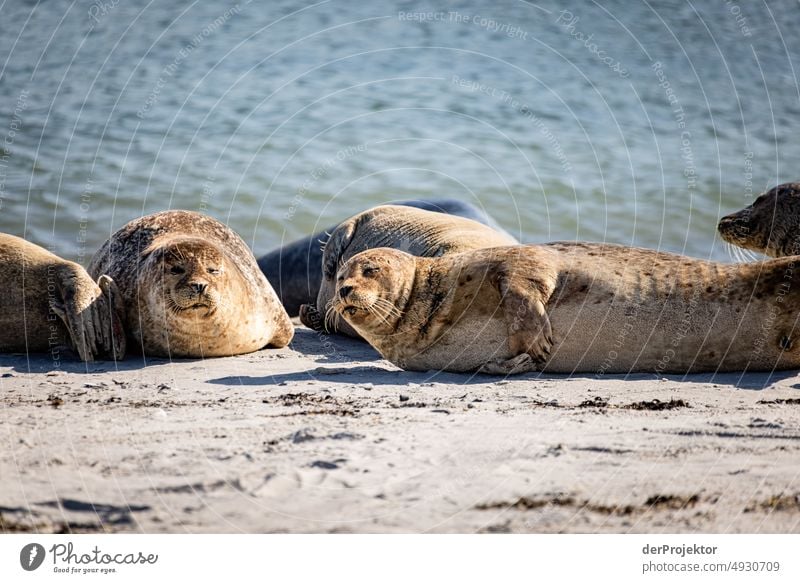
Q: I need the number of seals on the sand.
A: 6